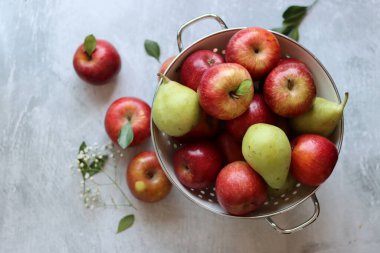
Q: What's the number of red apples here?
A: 14